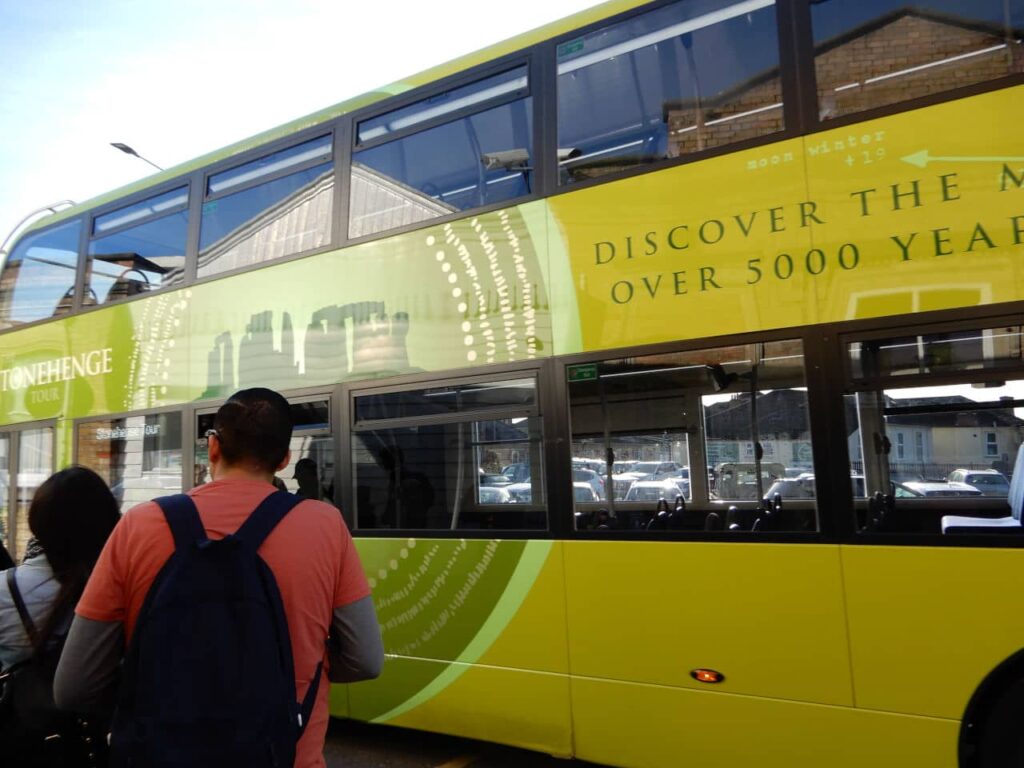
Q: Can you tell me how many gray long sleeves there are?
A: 2